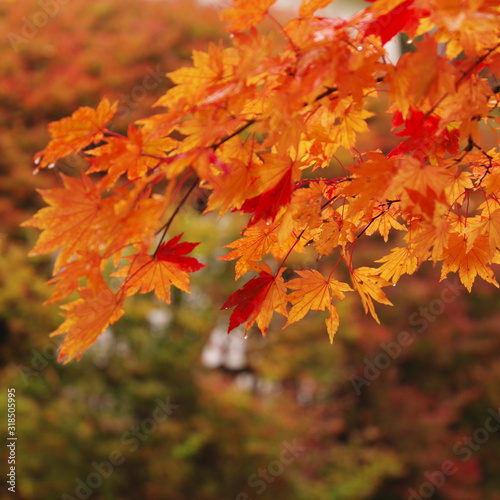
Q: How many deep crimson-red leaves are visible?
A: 5